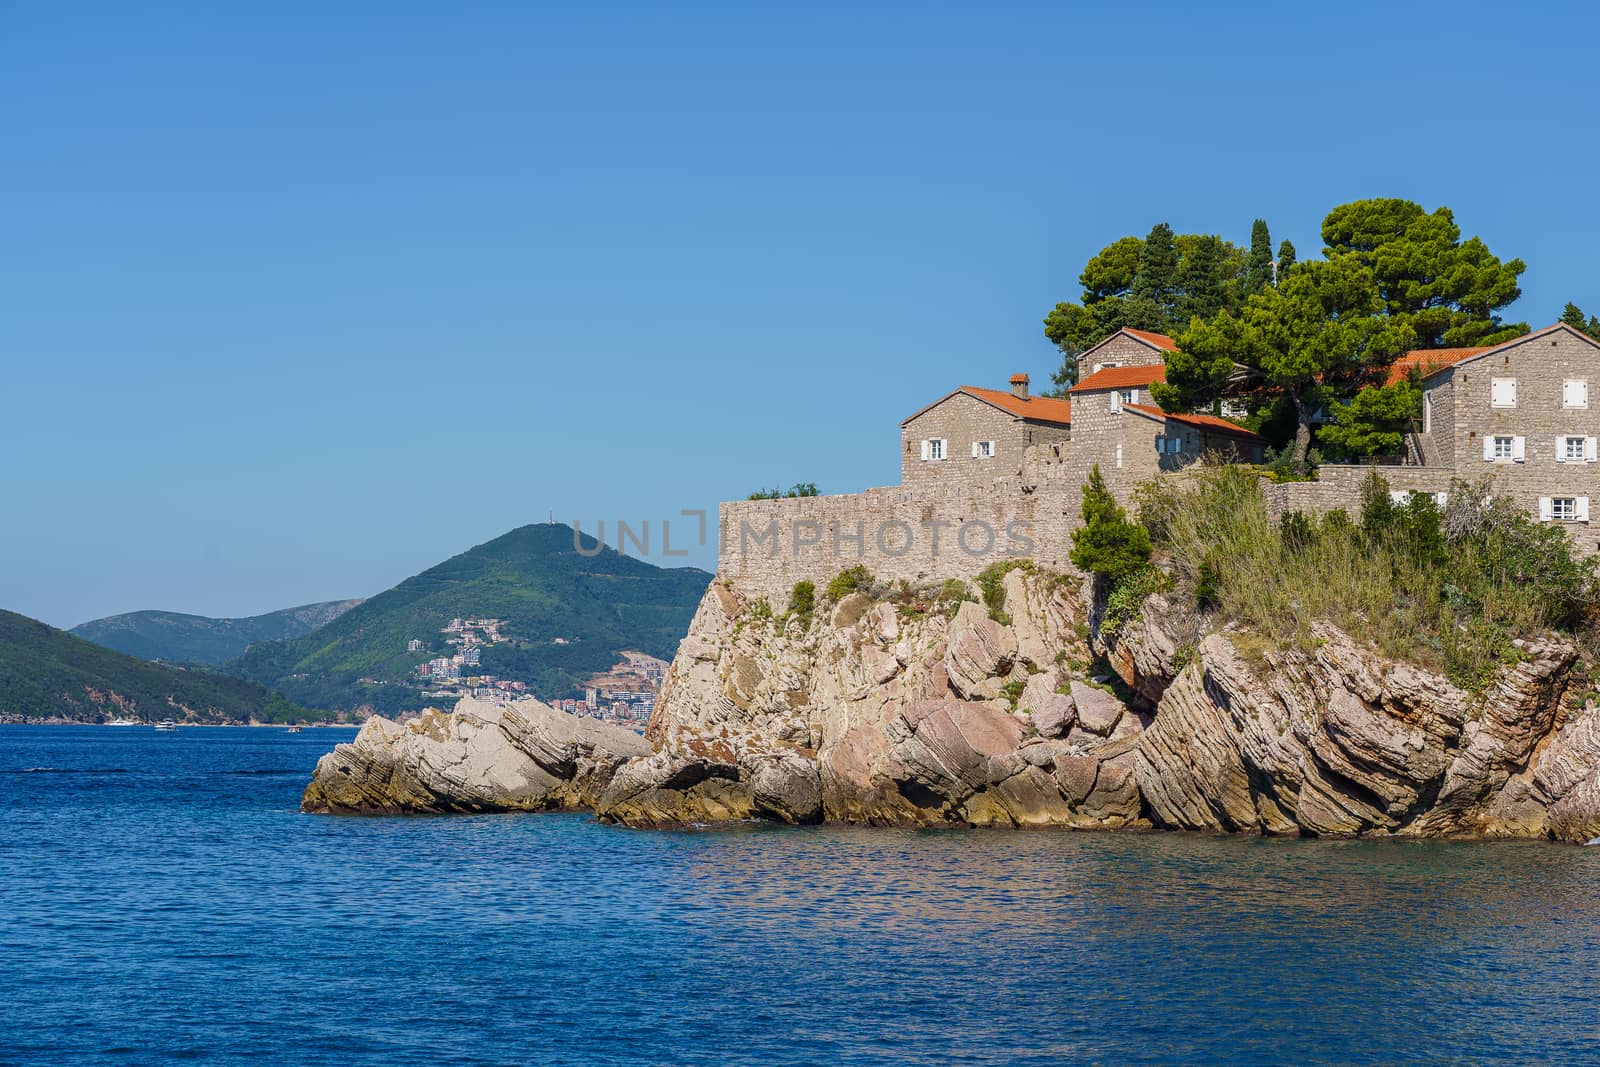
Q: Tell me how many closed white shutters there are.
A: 2